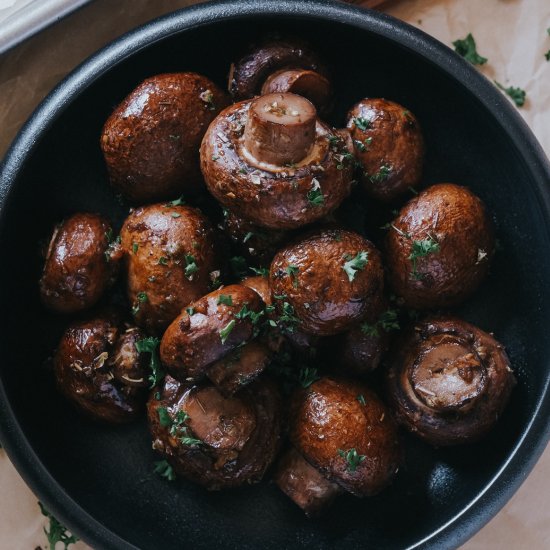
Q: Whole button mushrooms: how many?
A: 13